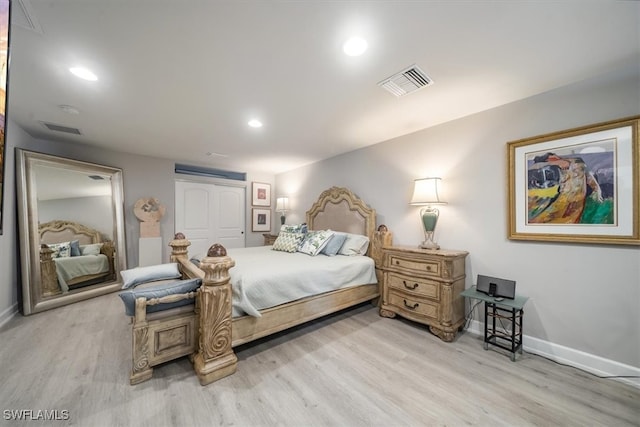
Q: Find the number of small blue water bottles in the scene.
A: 0